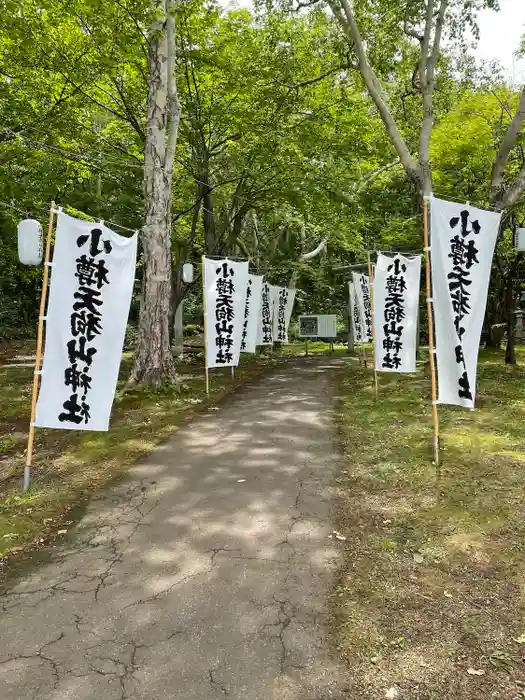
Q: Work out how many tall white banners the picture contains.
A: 9